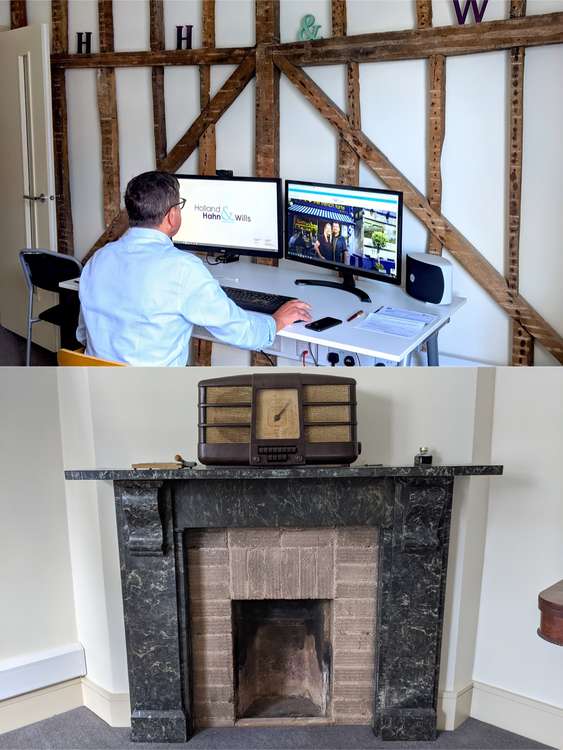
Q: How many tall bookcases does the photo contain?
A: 0